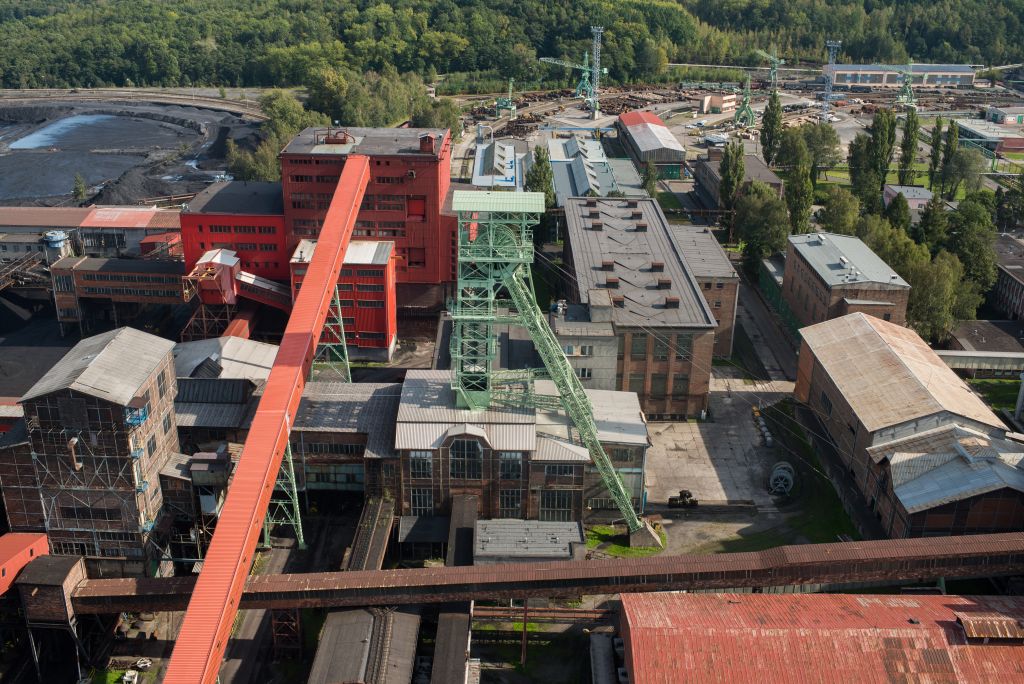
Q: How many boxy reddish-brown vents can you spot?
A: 12